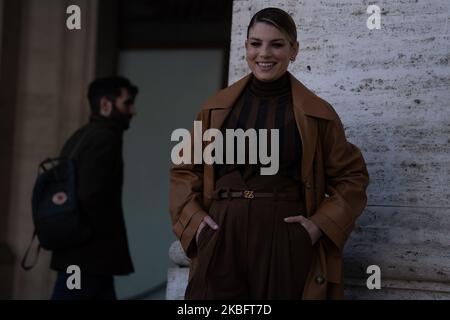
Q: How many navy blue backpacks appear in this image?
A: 1